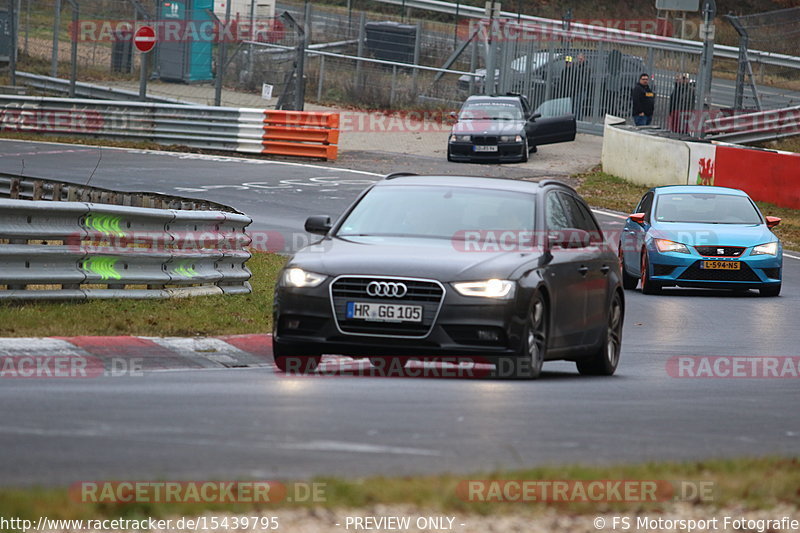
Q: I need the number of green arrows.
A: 3